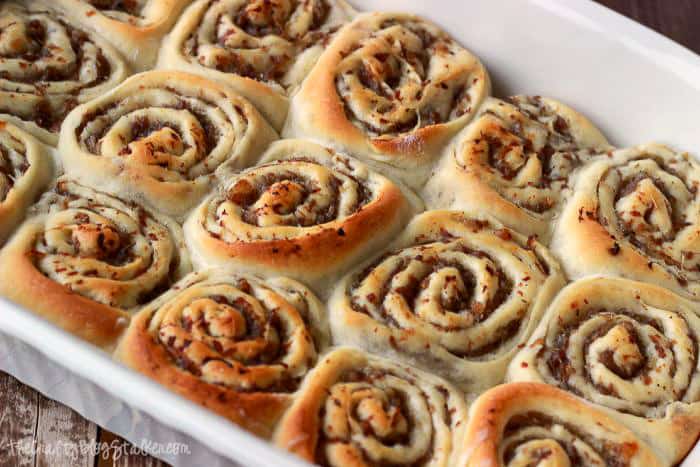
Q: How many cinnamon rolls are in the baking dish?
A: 15